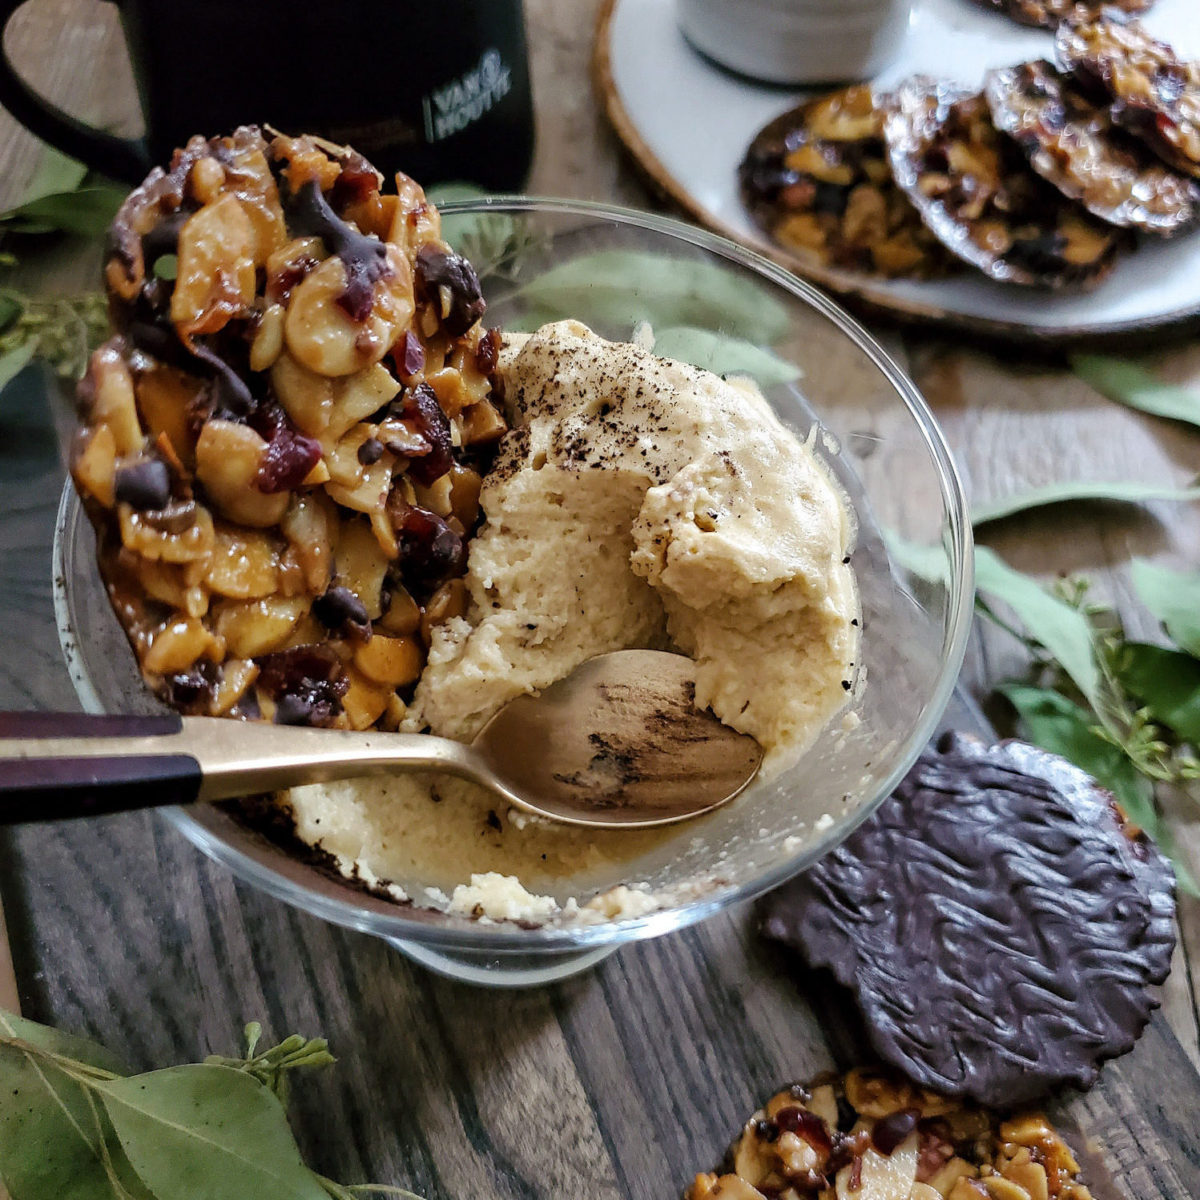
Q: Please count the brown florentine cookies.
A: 7